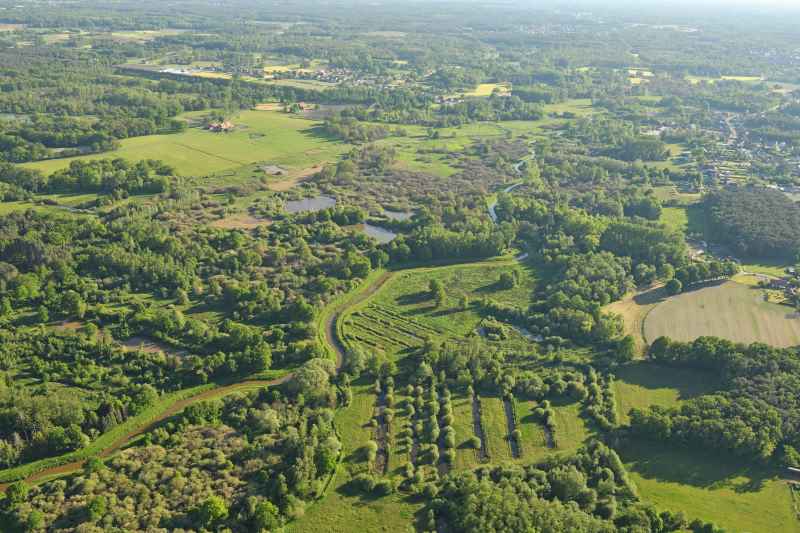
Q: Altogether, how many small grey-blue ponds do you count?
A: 3